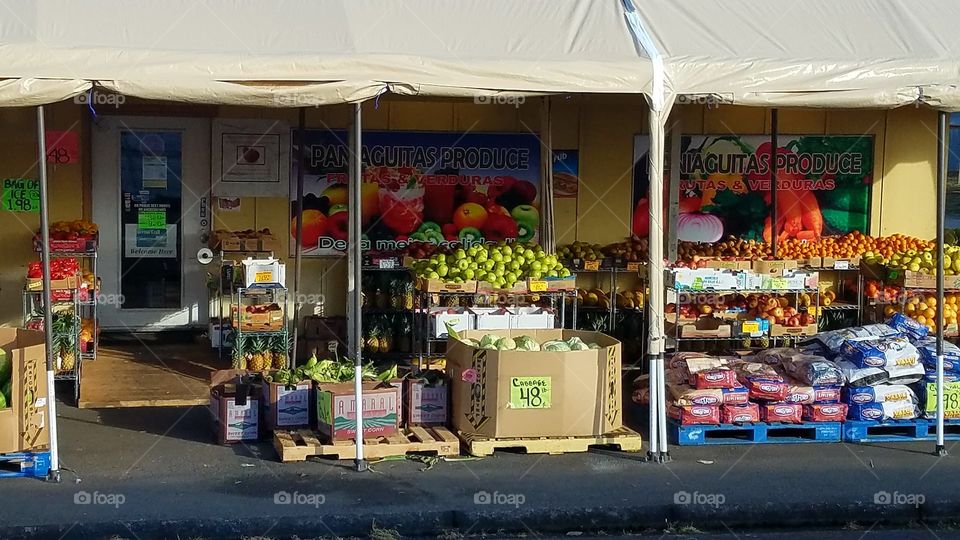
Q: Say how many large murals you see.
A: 2